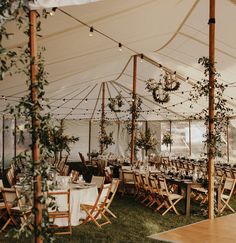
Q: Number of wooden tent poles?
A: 4